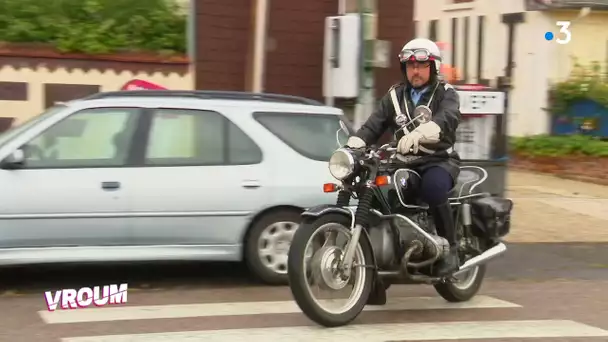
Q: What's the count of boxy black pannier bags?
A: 1